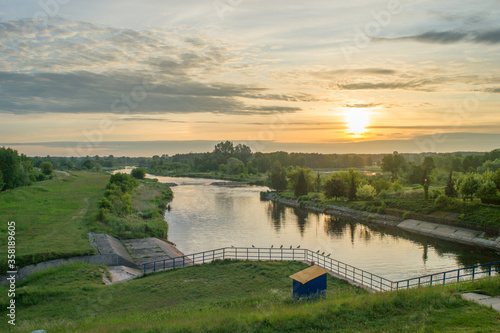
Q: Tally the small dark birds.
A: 9